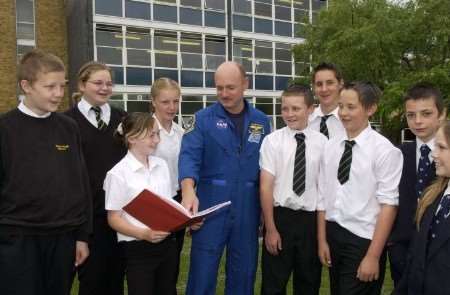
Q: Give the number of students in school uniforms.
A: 9